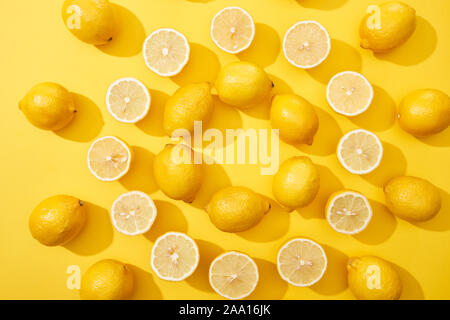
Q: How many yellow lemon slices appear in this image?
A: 12